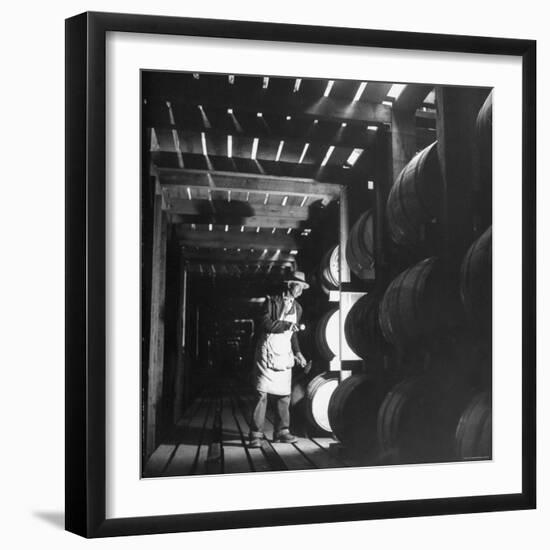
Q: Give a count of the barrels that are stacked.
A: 12